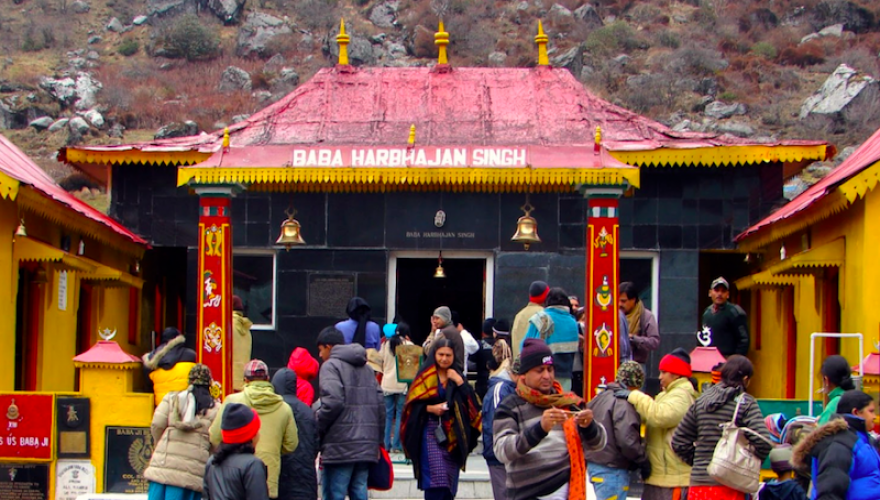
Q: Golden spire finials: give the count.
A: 6